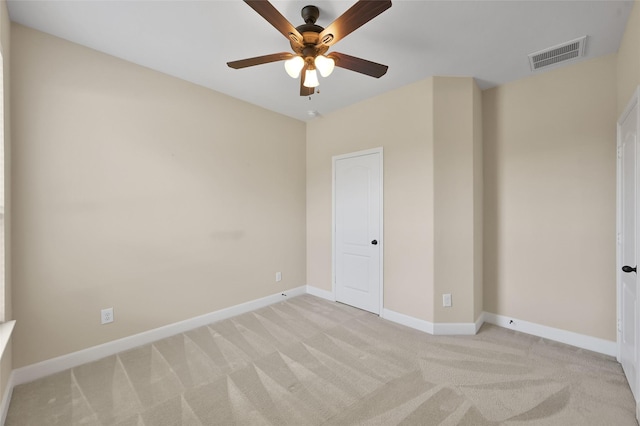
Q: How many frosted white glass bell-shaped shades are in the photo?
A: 3